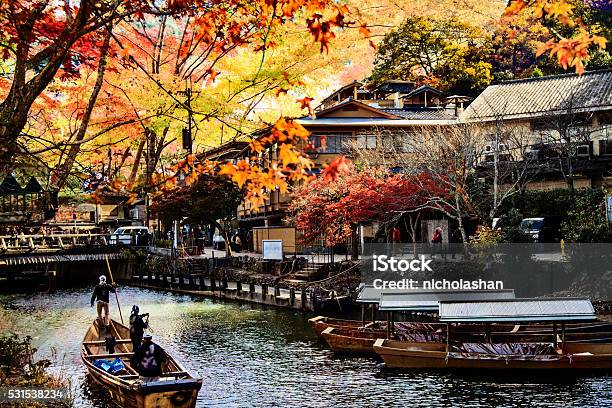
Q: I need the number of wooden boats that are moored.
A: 3